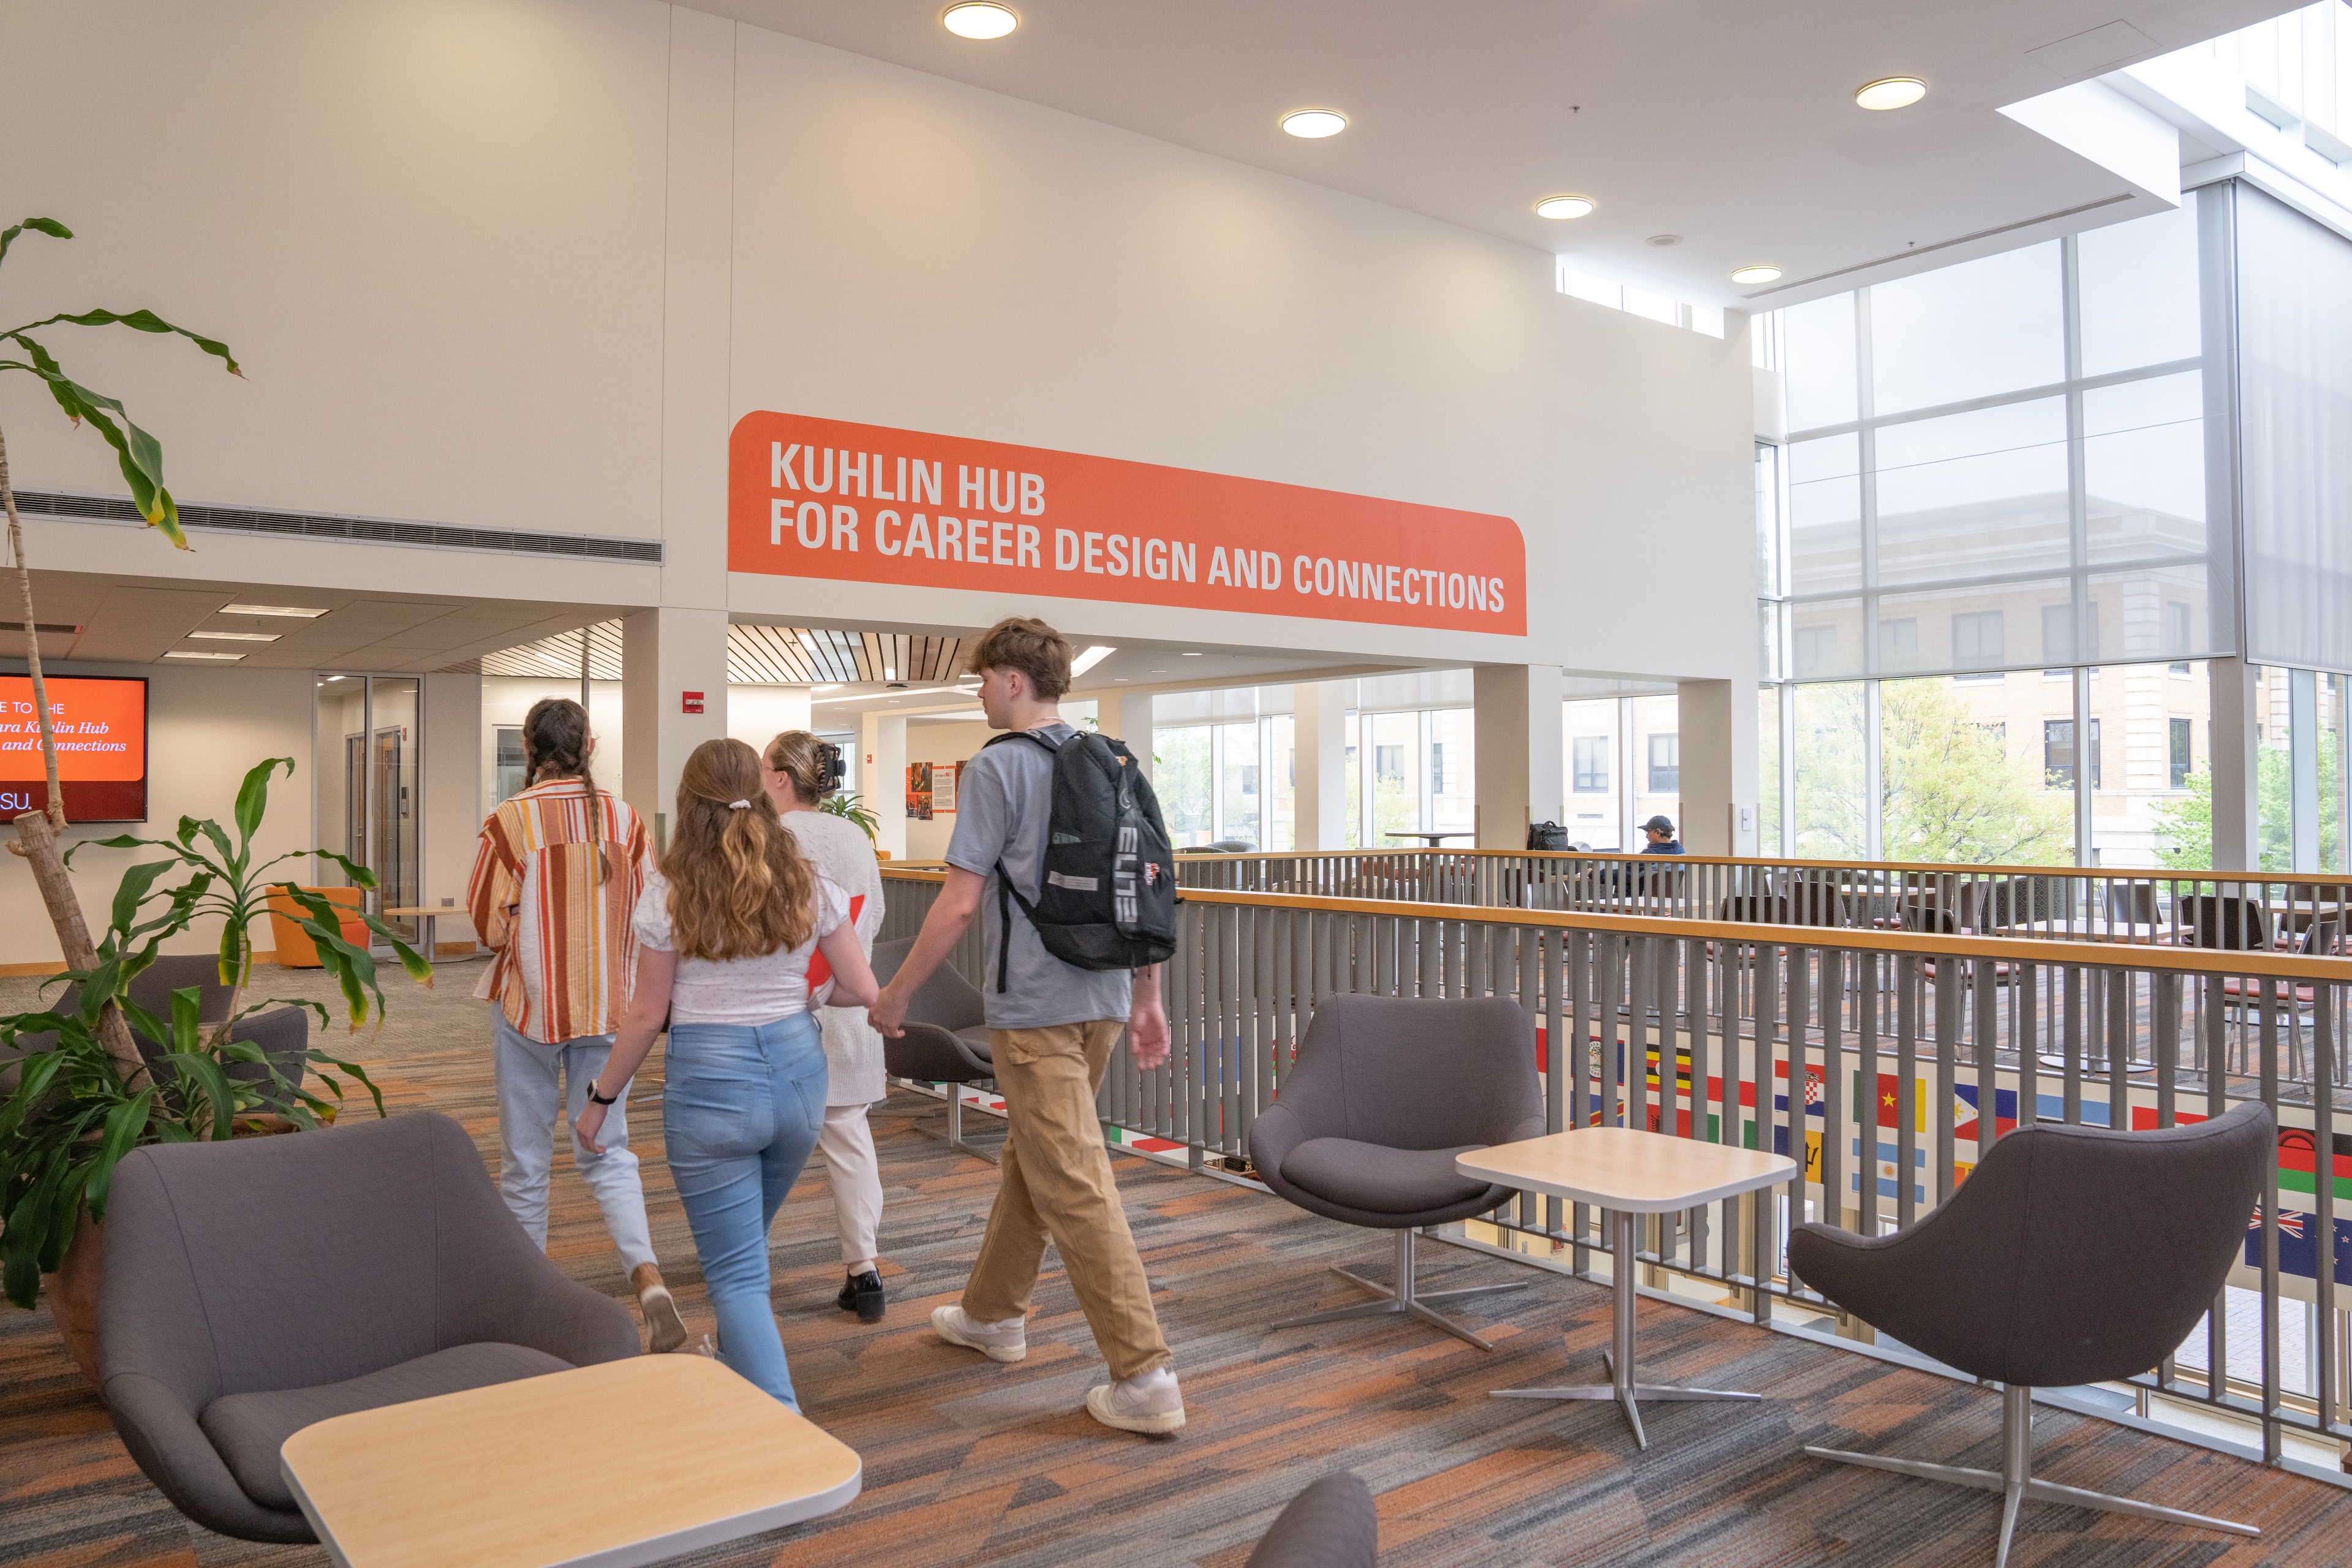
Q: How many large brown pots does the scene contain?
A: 1